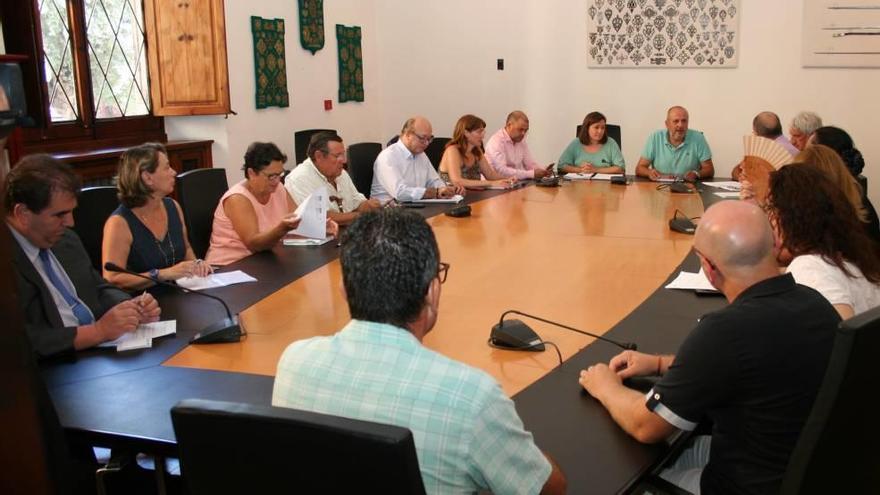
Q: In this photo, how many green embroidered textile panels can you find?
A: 3